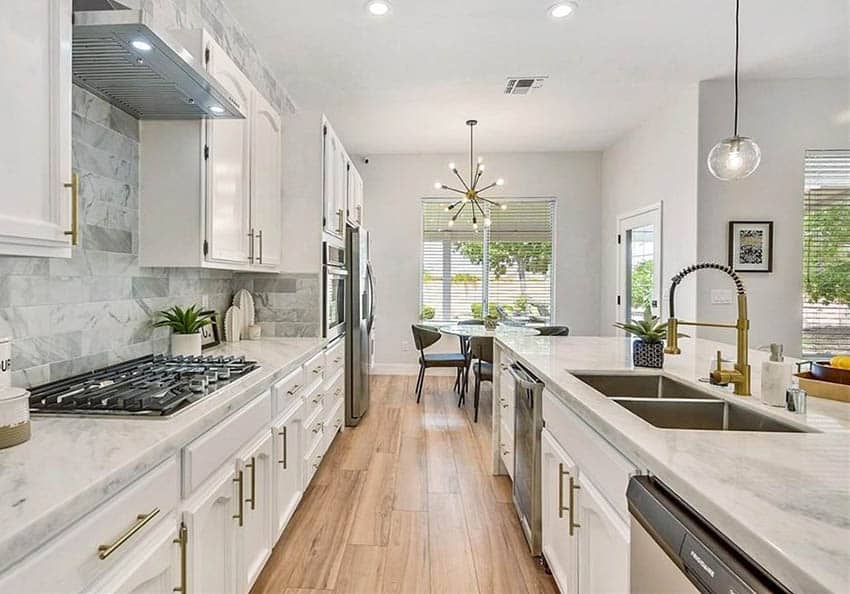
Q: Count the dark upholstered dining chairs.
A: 4